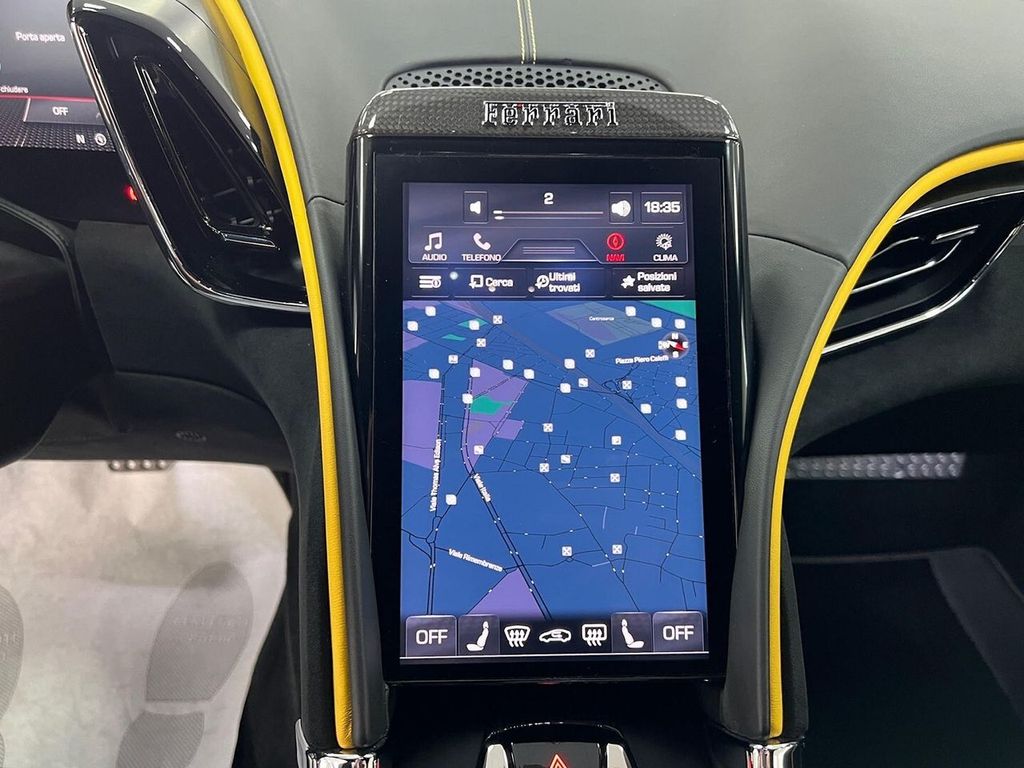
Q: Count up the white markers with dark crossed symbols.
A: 9